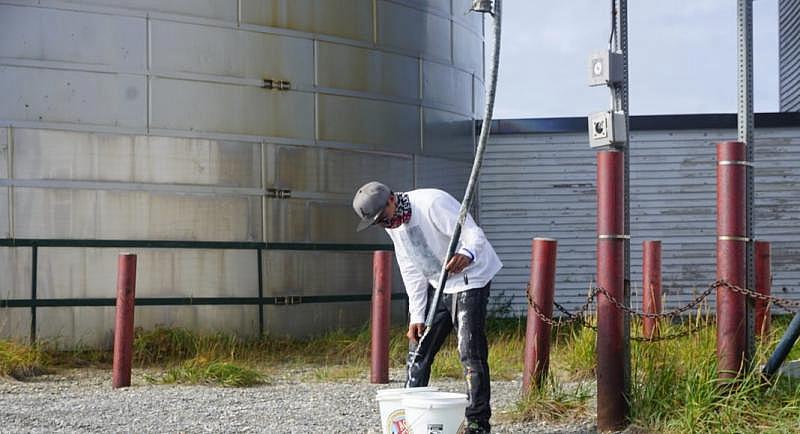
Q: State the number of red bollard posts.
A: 7